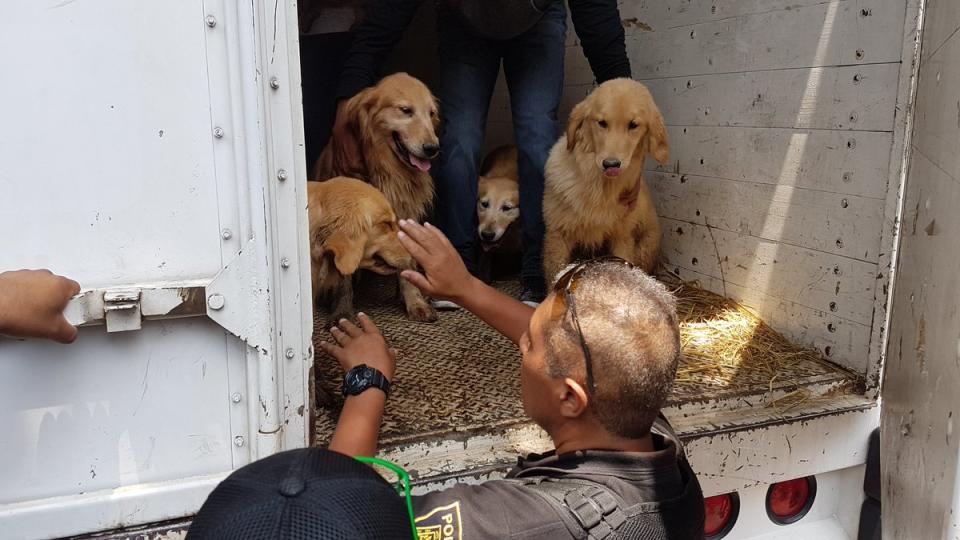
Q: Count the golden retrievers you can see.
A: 4